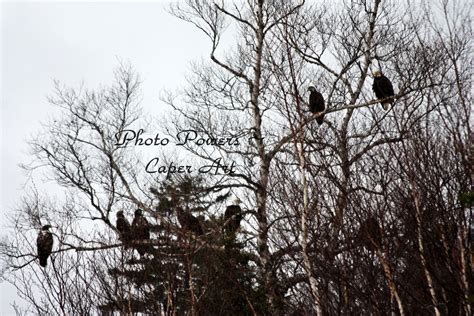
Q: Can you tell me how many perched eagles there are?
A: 7